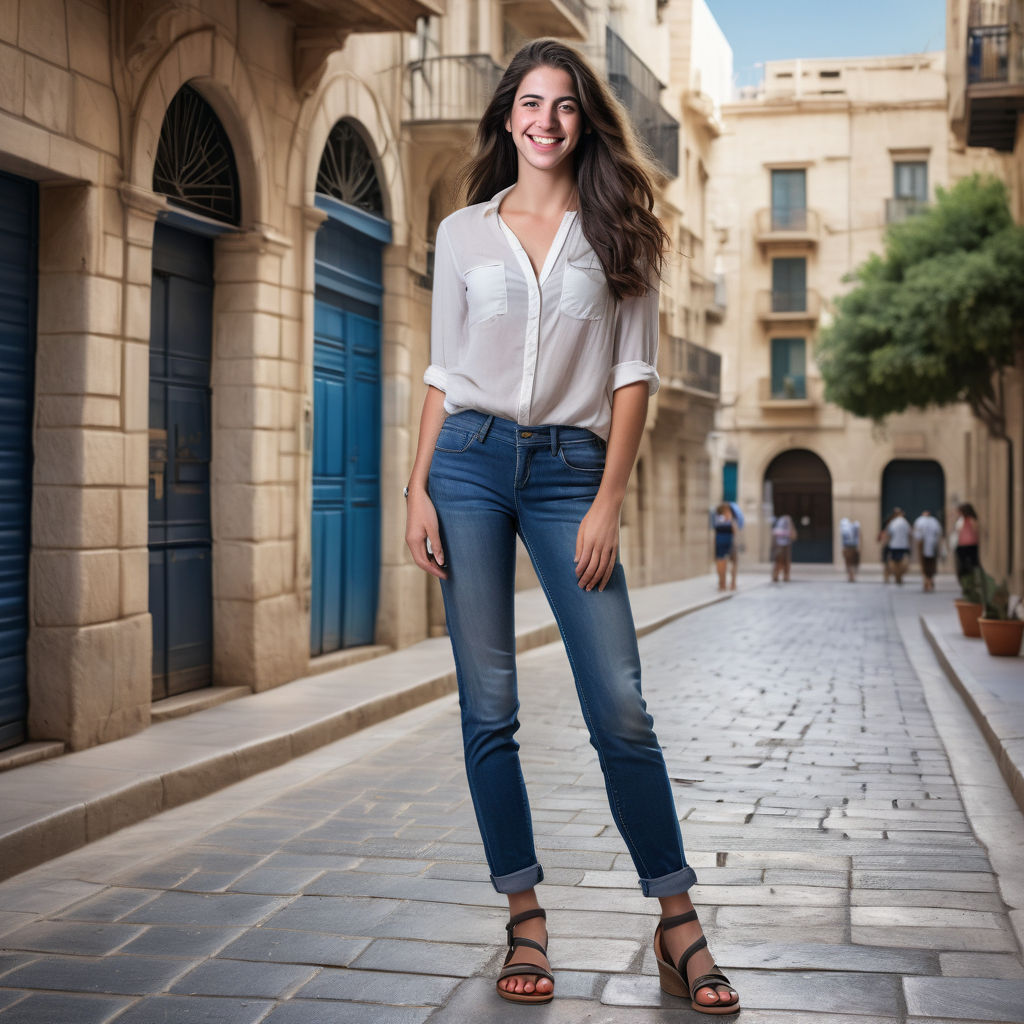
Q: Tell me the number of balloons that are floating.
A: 0